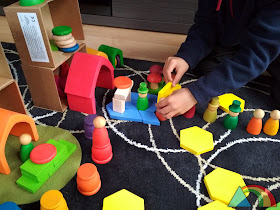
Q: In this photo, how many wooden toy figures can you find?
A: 7